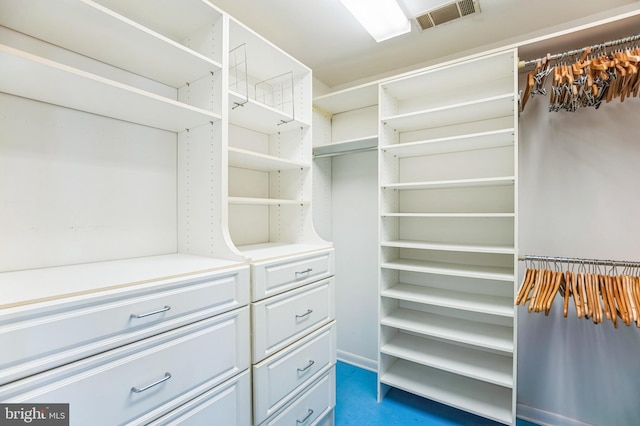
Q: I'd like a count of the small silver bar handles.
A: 6